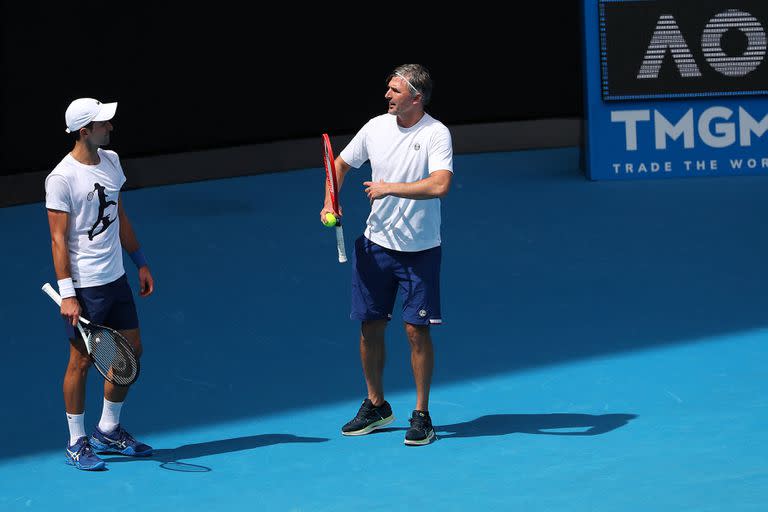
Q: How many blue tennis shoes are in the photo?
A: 2